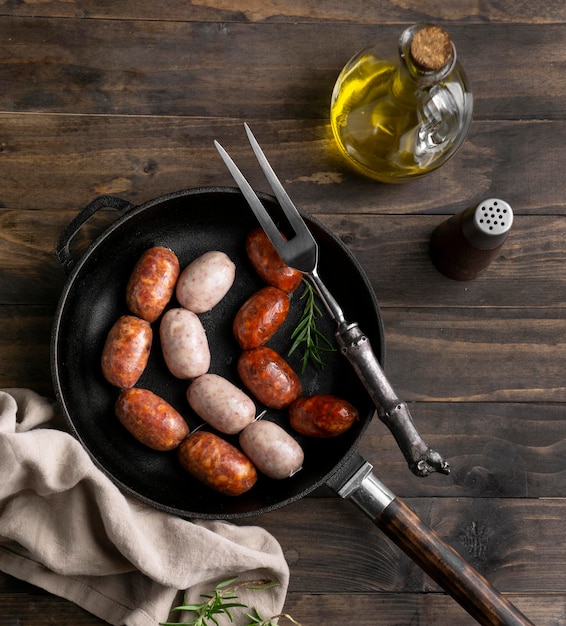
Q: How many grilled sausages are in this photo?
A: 12